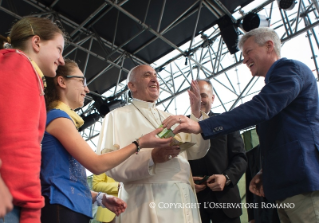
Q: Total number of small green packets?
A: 1